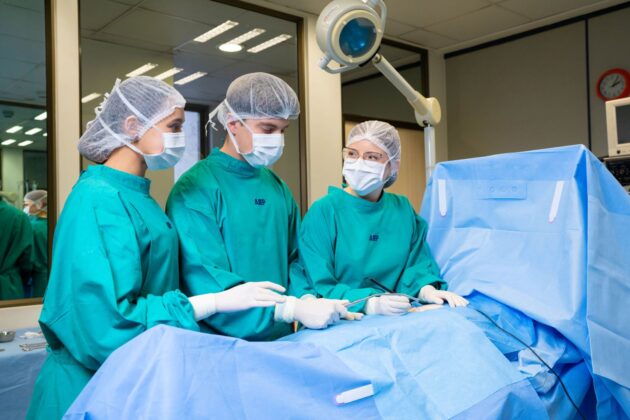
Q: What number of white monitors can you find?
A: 1